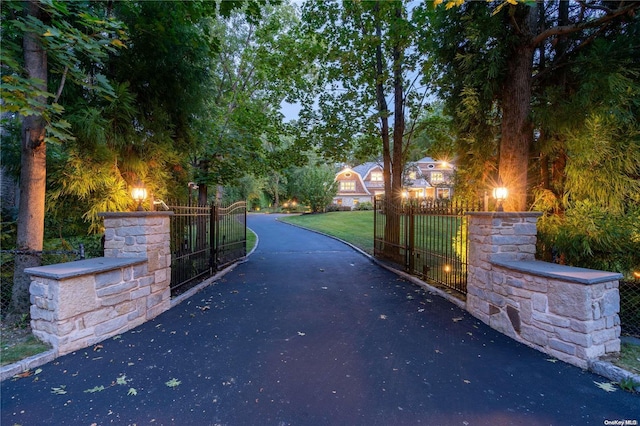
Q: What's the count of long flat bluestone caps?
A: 2